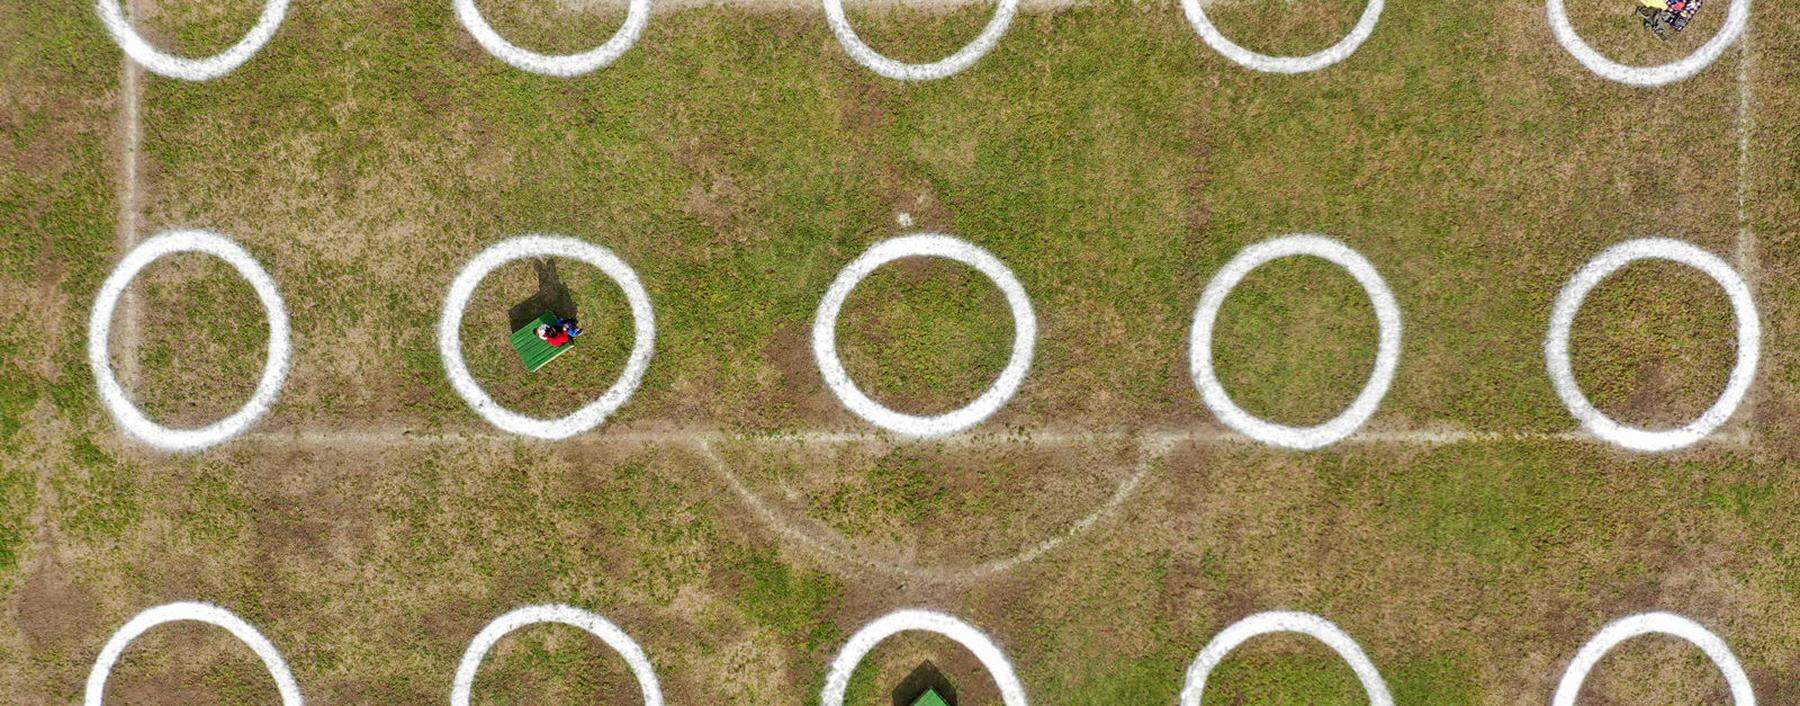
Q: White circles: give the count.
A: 15